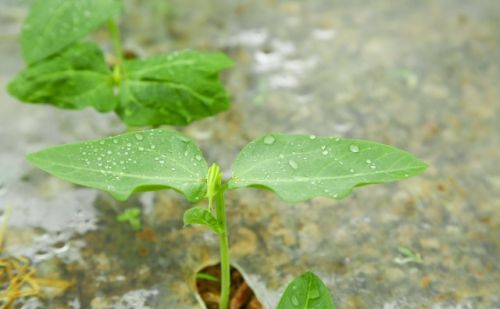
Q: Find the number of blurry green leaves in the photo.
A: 3